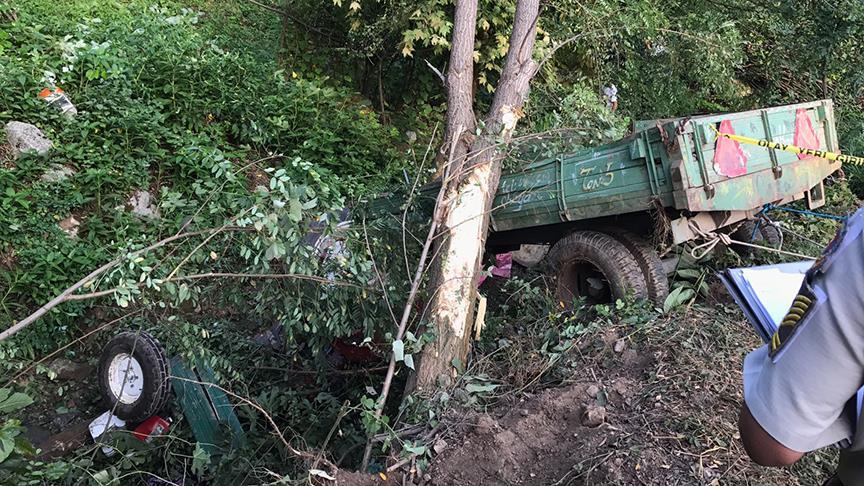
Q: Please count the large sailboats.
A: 0